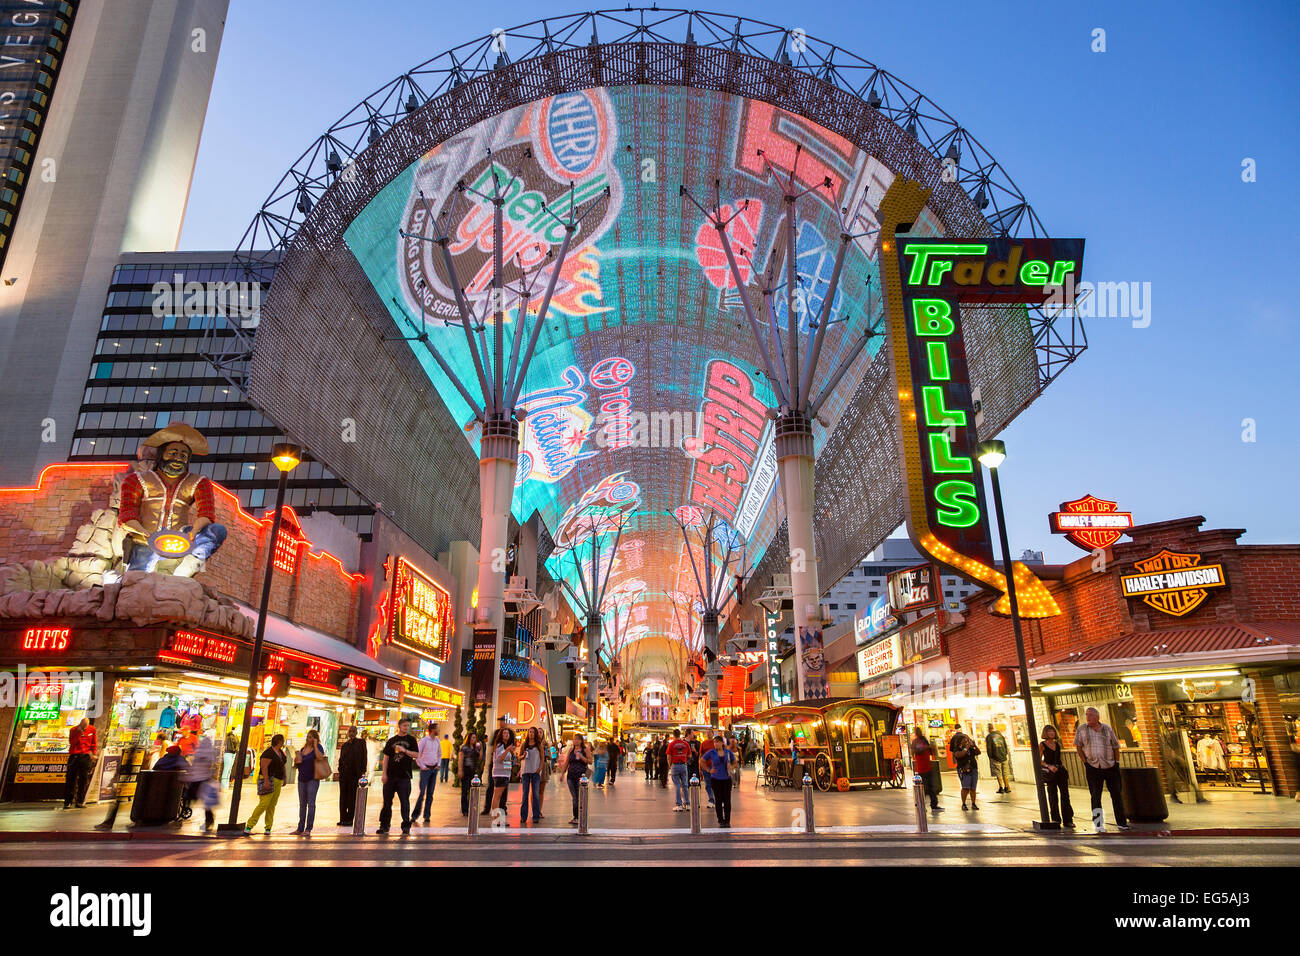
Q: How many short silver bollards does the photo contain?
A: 6